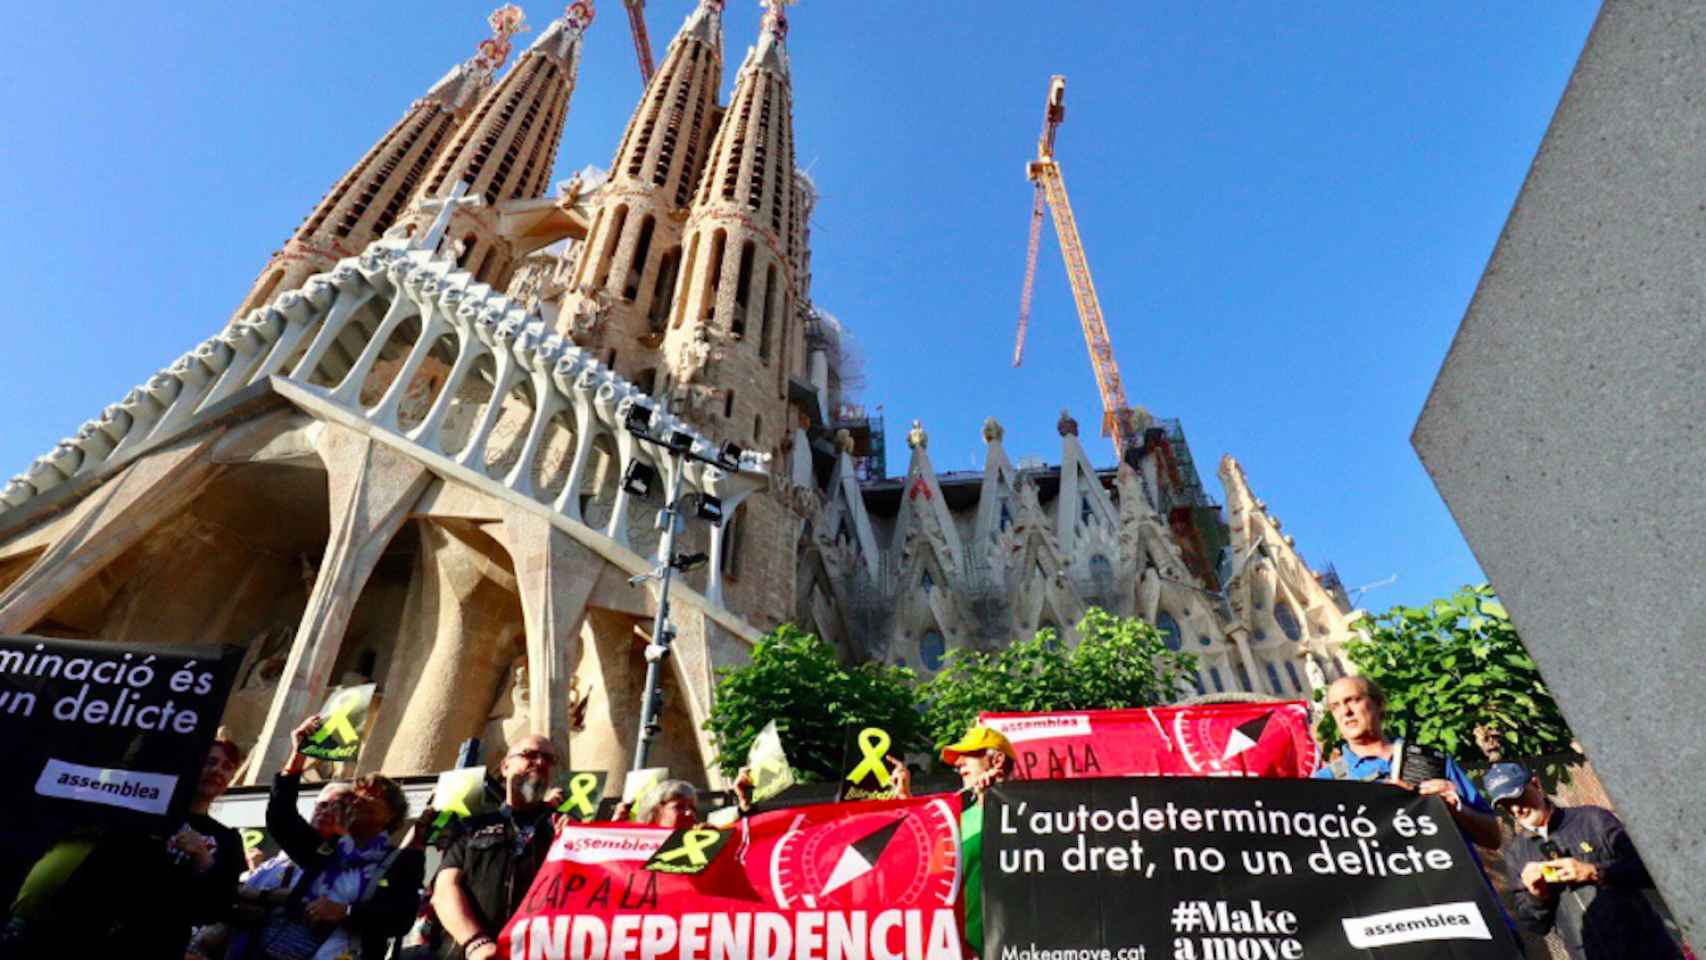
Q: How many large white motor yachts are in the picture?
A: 0